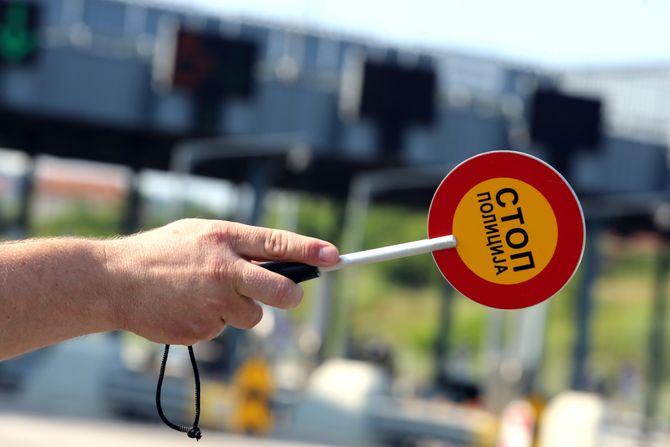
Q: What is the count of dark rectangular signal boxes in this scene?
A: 4